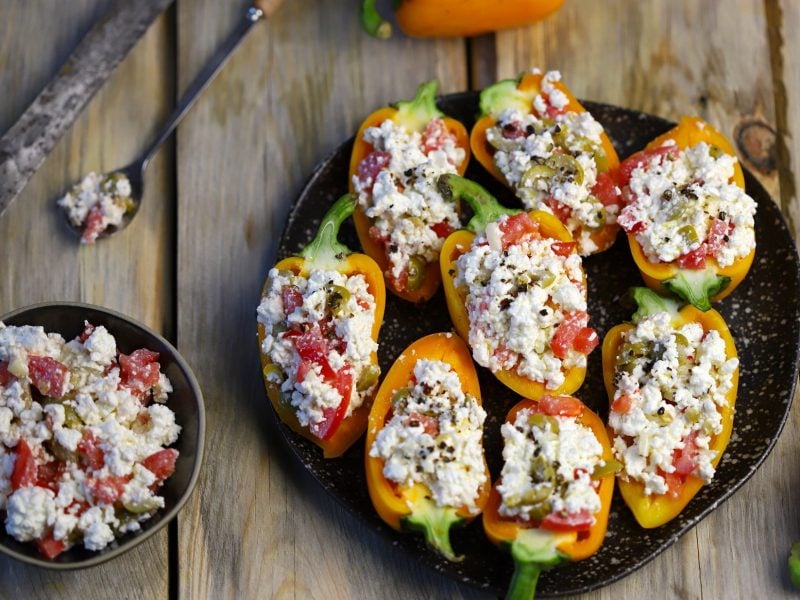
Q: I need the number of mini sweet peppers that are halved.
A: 8